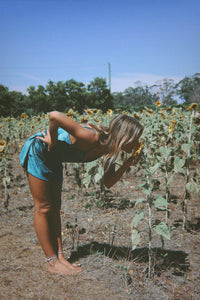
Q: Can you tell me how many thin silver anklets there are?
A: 2